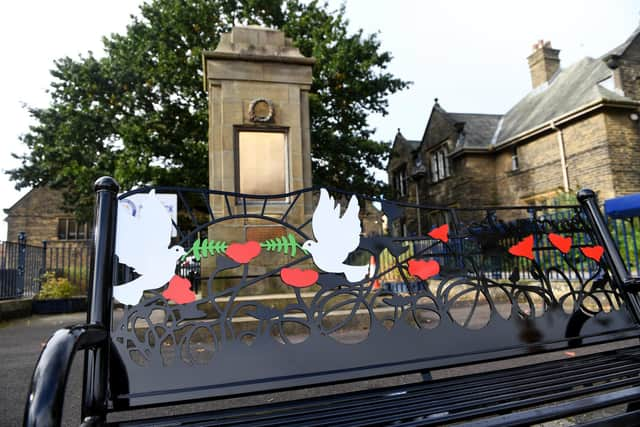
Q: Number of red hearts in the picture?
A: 8